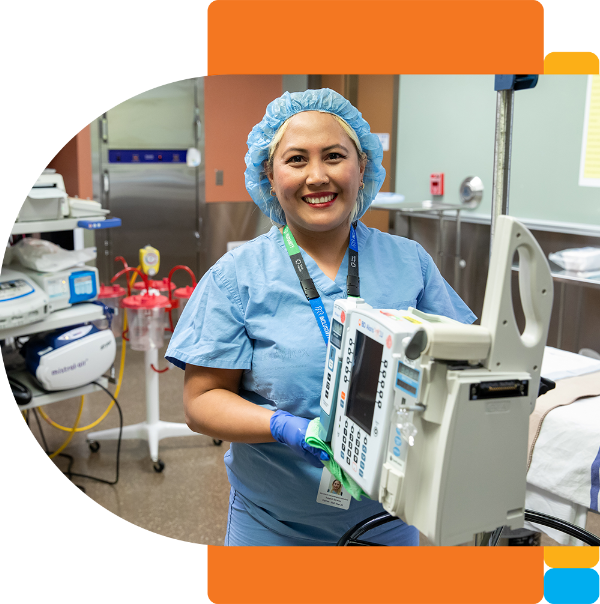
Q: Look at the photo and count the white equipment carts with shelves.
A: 1